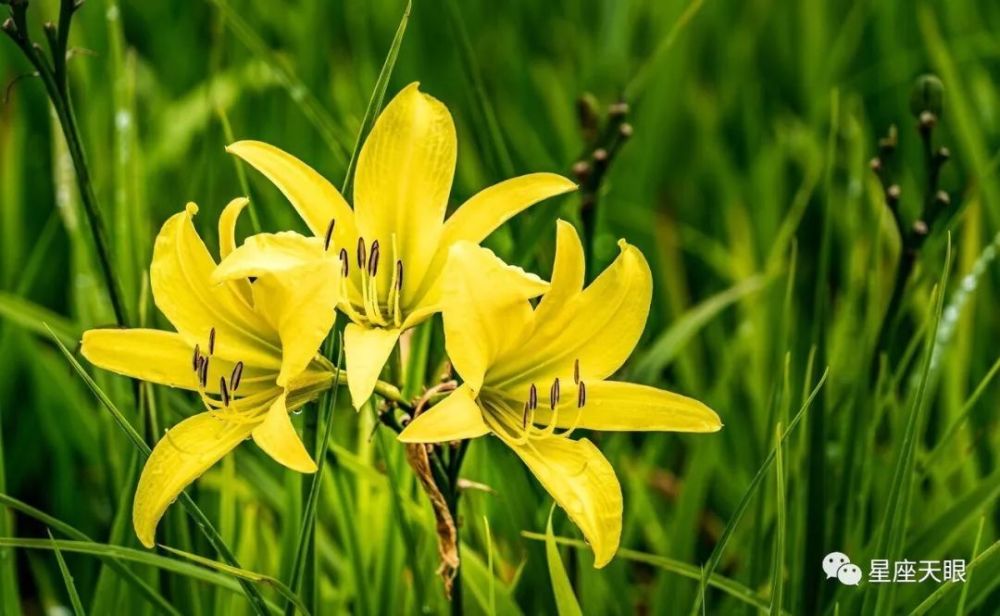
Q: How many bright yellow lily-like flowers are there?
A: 3